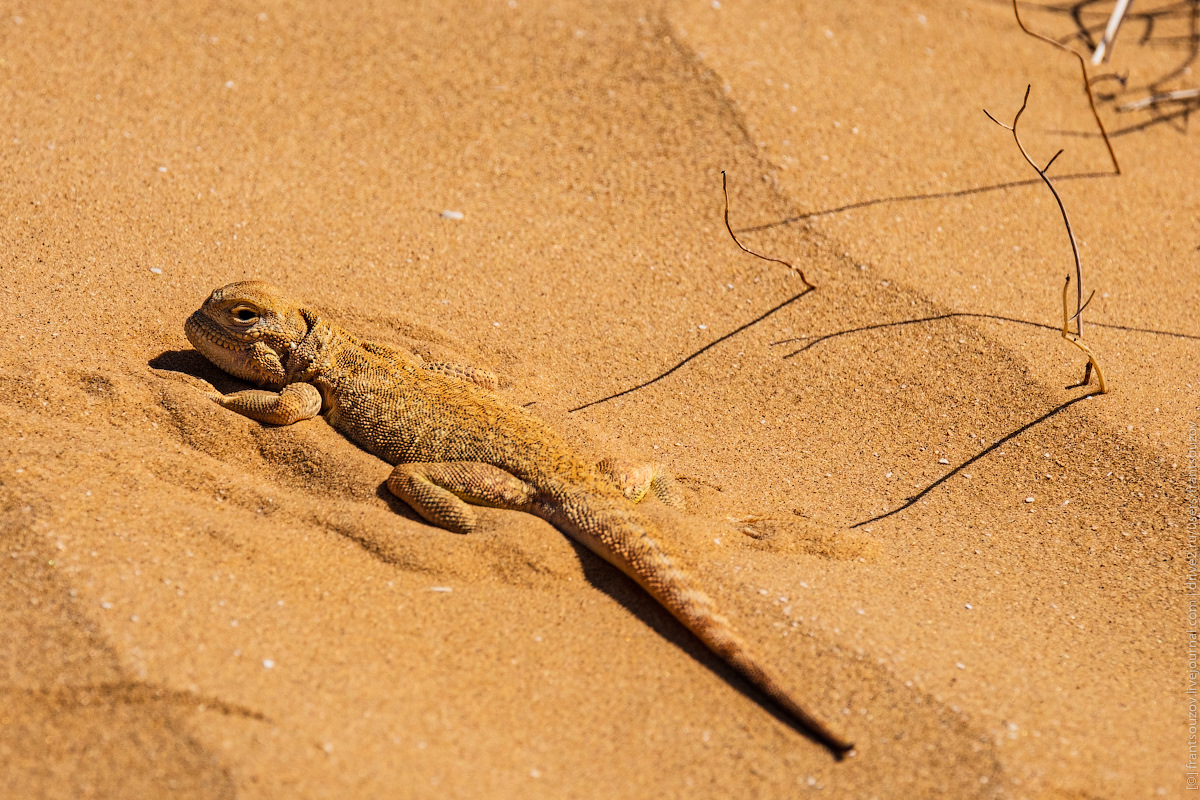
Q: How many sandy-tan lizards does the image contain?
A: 1